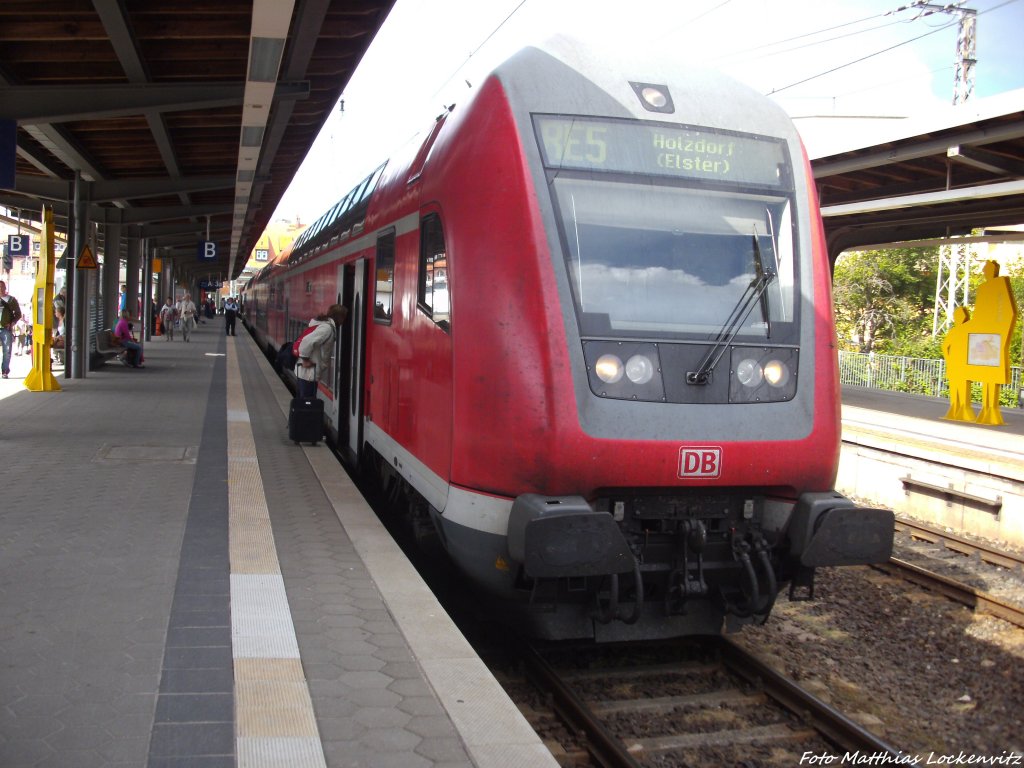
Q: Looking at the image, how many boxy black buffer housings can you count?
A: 2